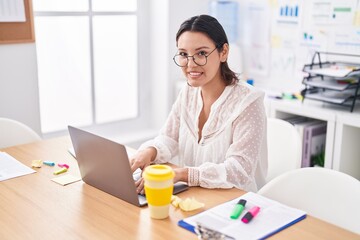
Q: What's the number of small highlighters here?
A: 2